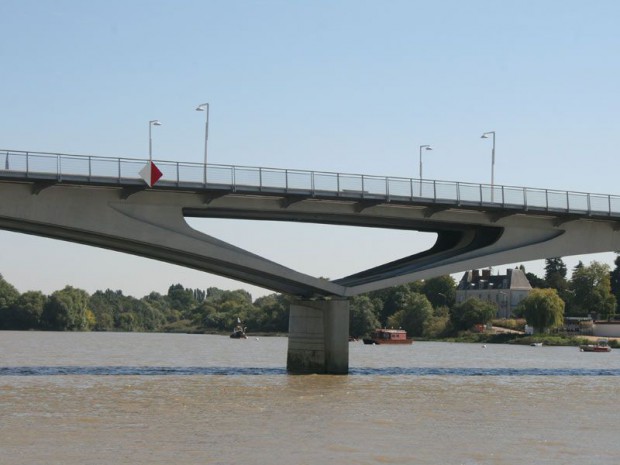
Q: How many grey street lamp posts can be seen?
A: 4